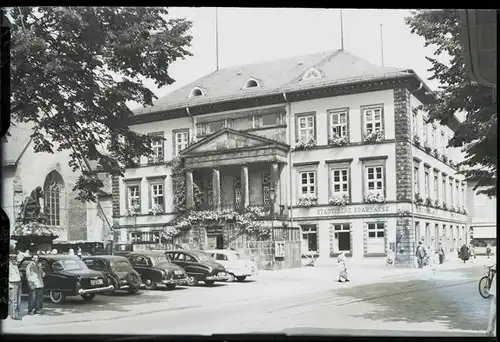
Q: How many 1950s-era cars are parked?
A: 5